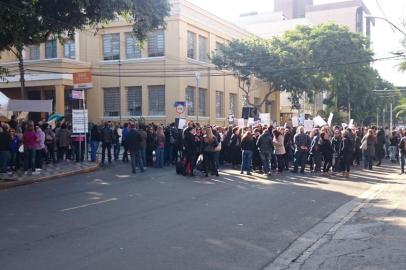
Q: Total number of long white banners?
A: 1